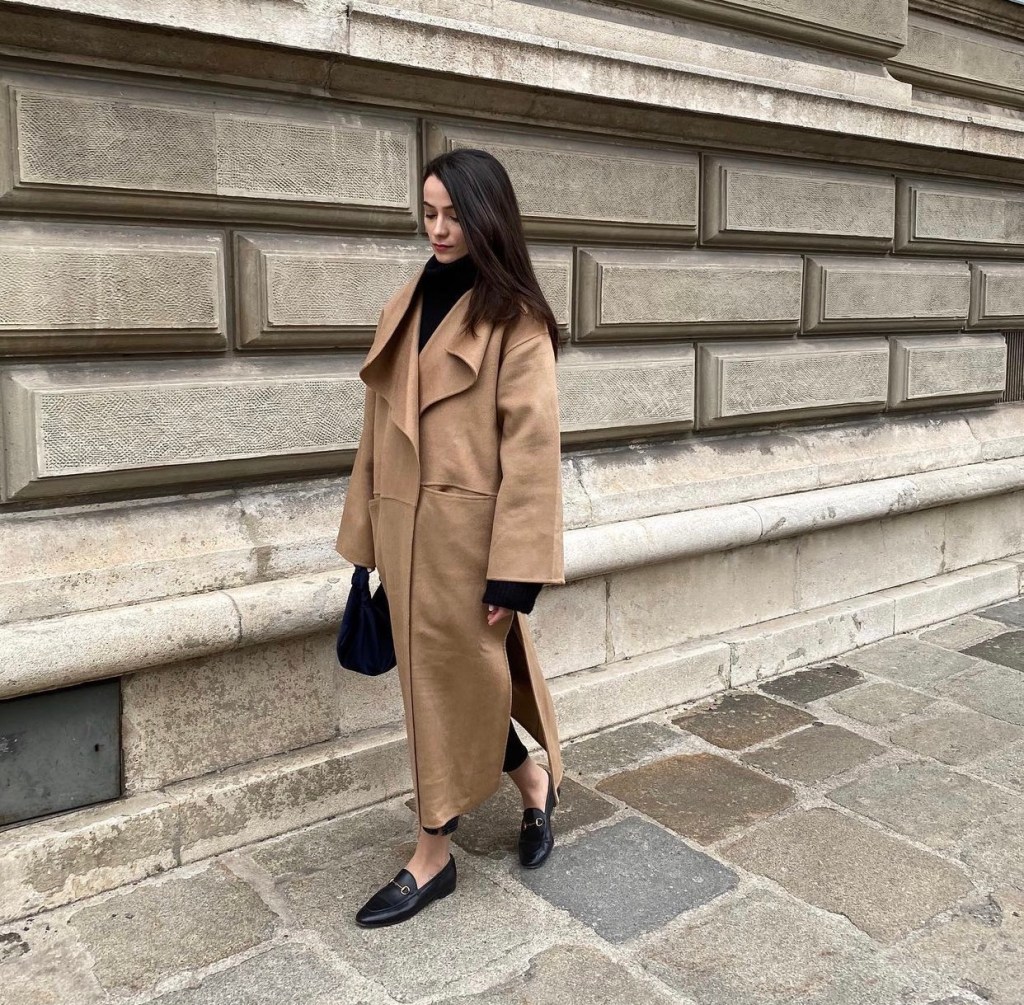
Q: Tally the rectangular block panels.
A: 13